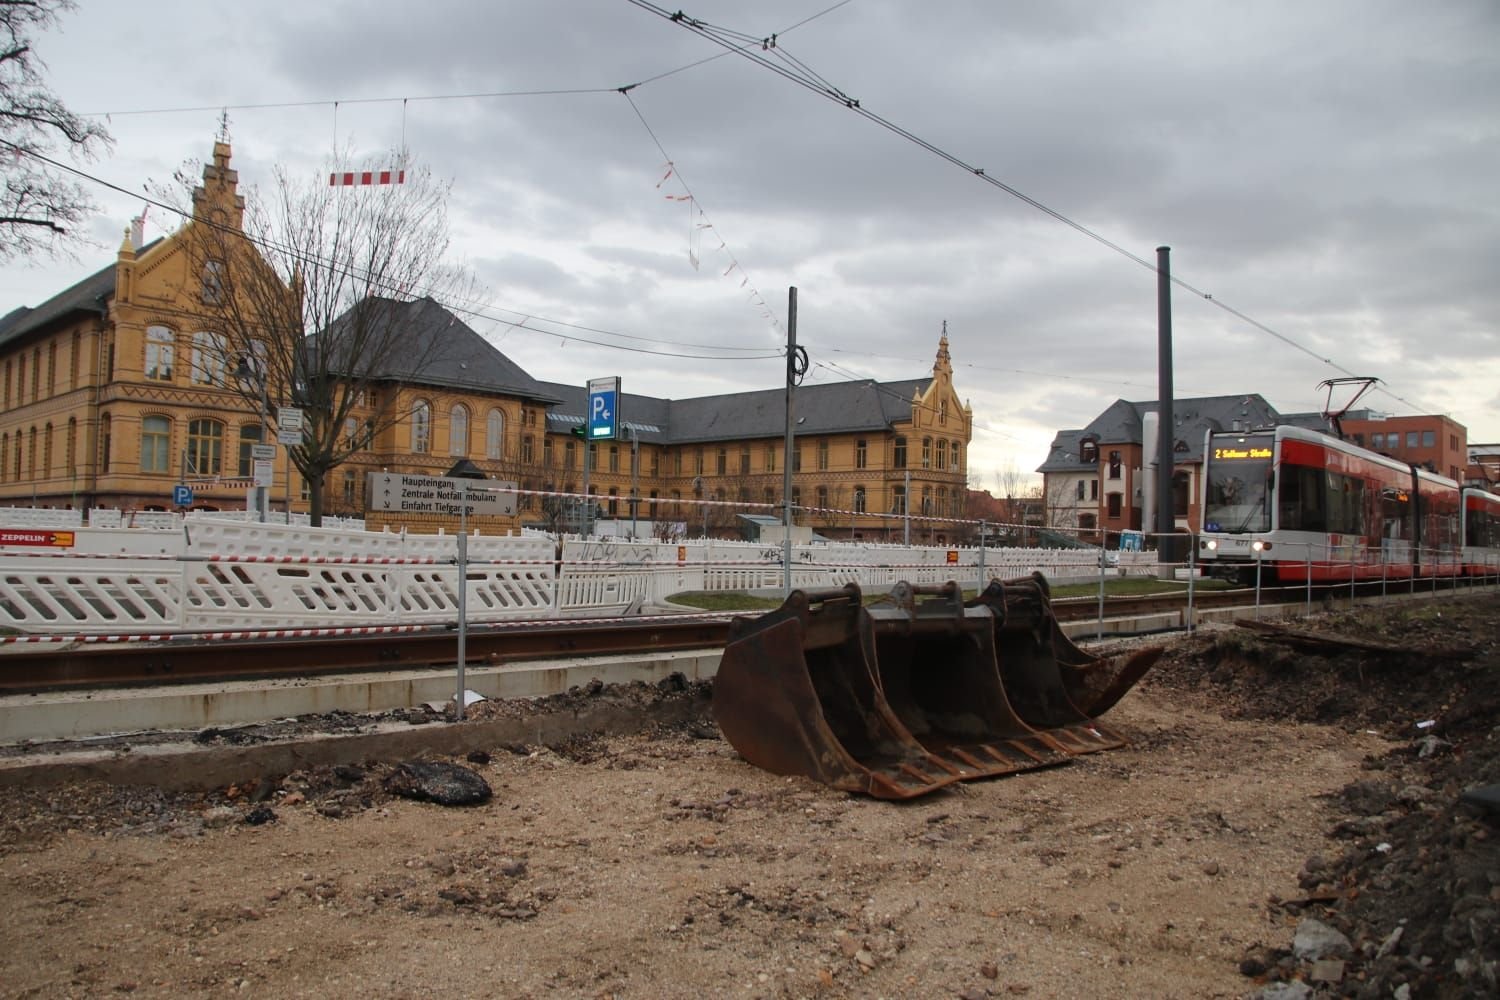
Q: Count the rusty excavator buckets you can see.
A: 4